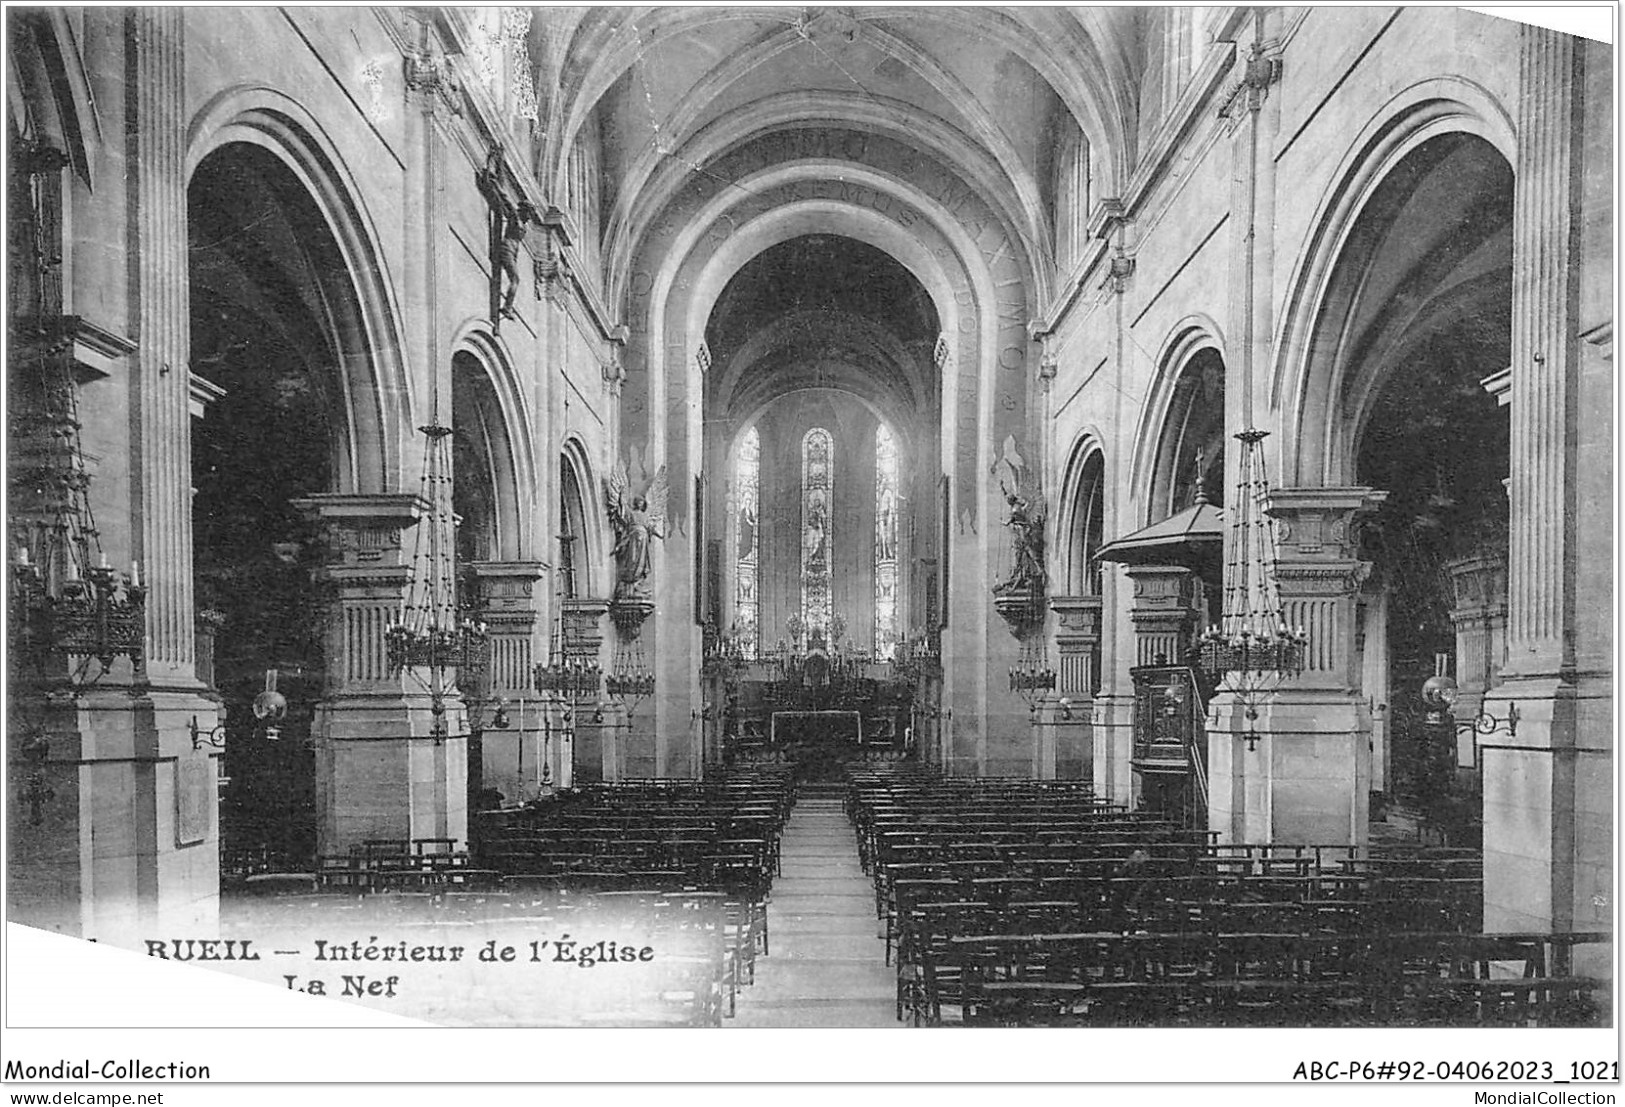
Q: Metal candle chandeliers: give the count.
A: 6